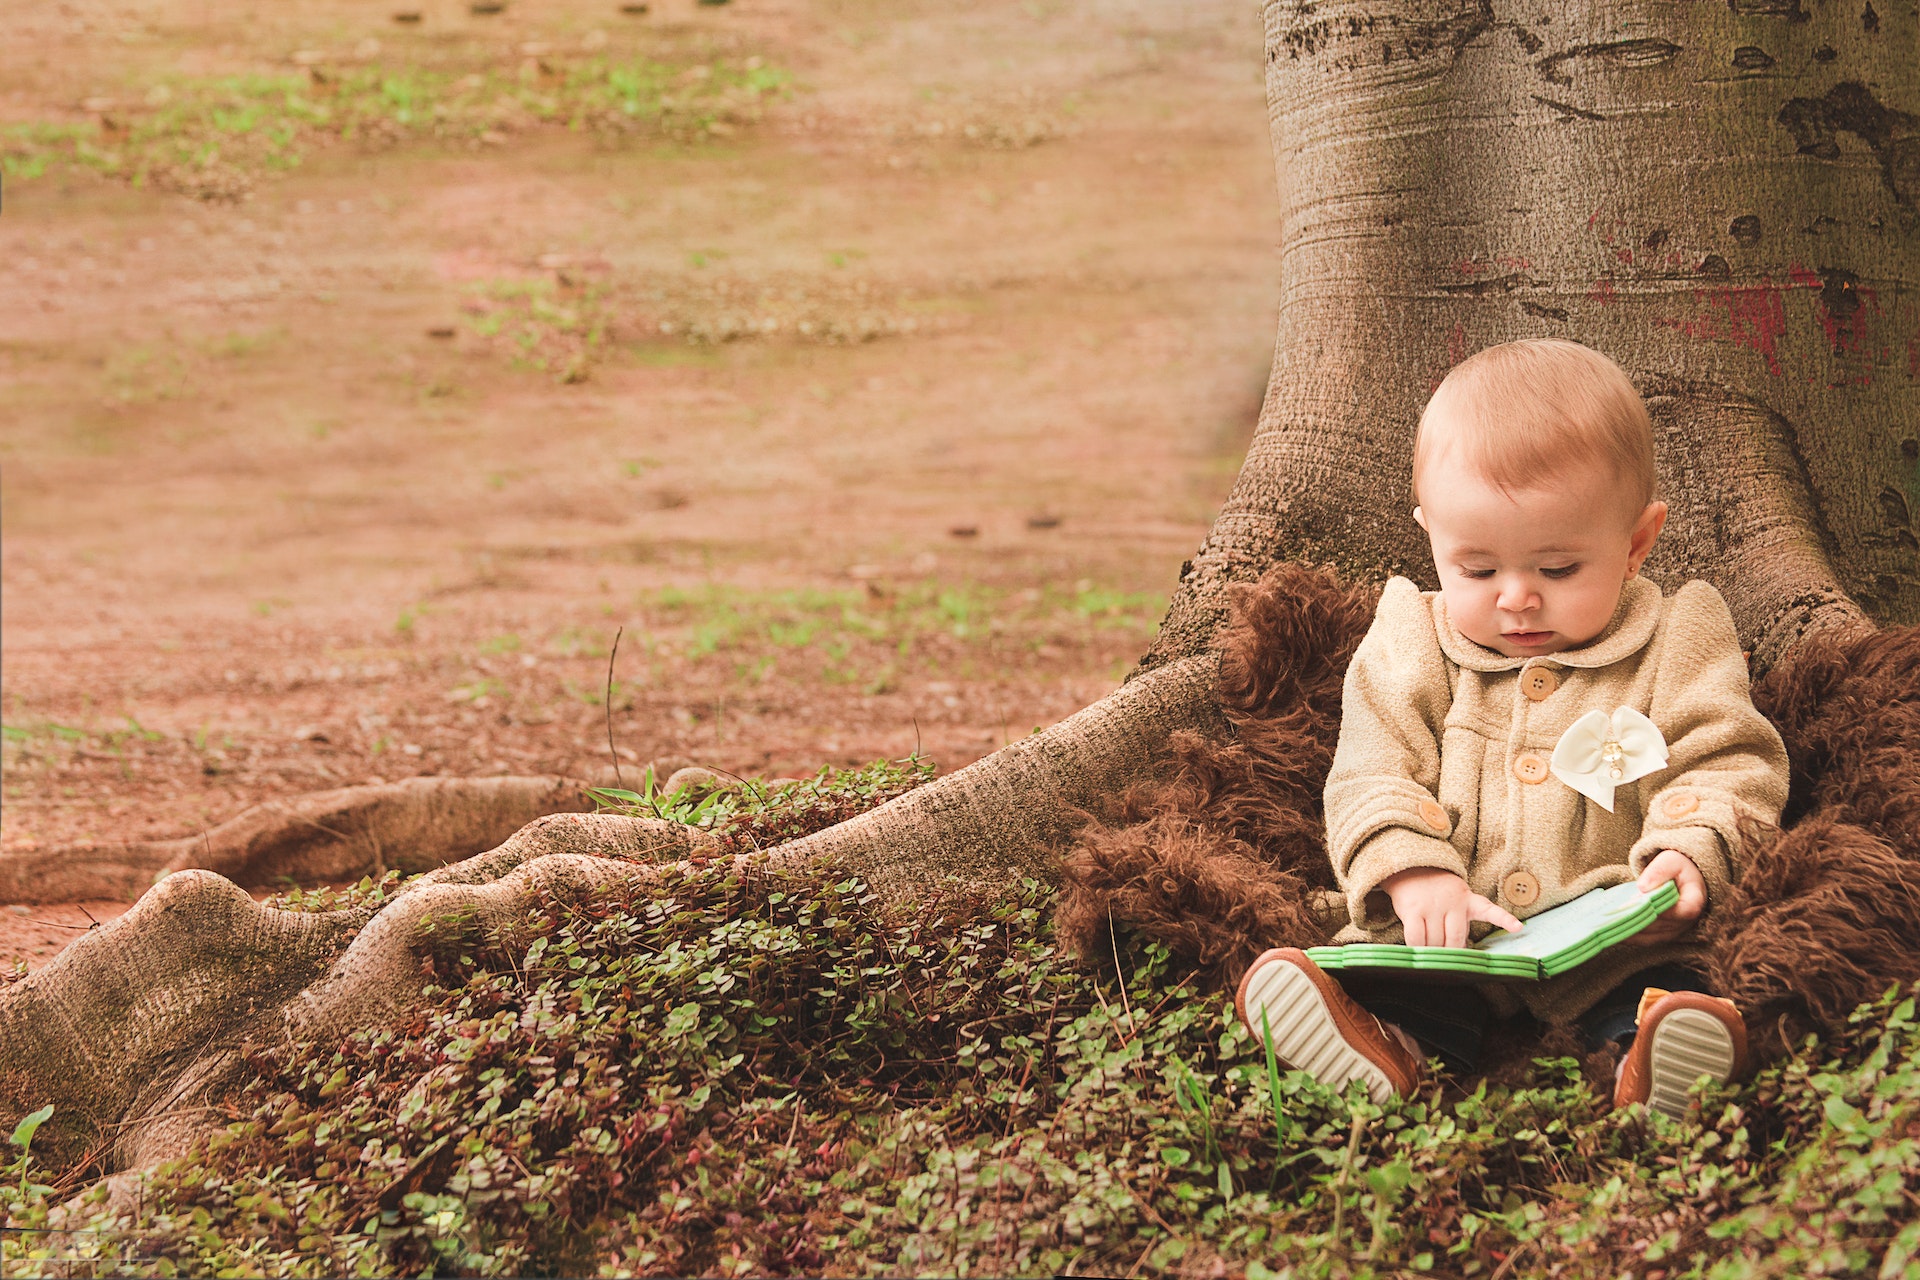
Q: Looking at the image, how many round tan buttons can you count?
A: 5